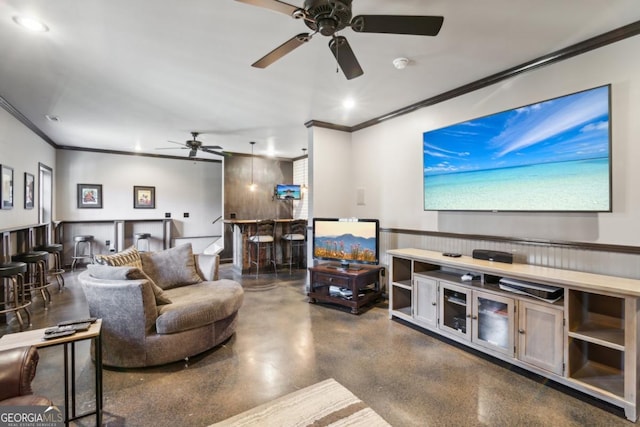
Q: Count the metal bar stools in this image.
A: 7